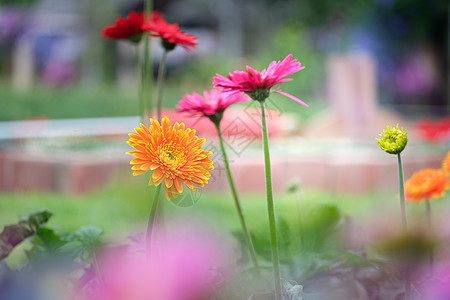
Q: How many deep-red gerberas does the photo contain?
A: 2